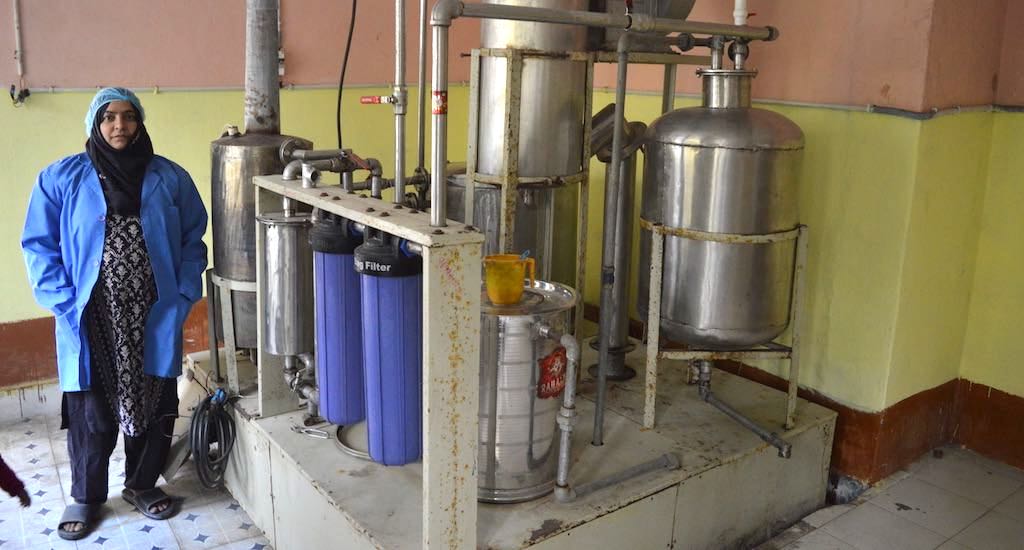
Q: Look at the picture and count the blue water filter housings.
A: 2